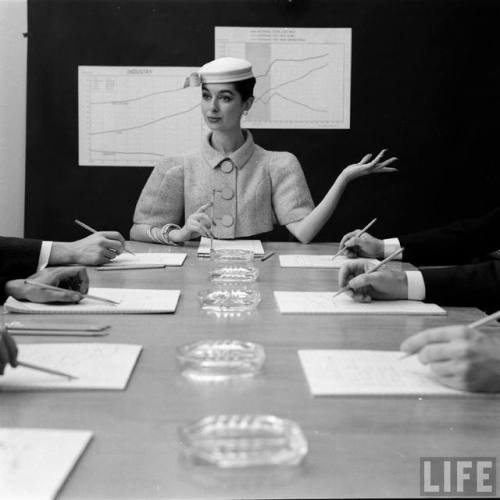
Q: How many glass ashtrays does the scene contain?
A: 5